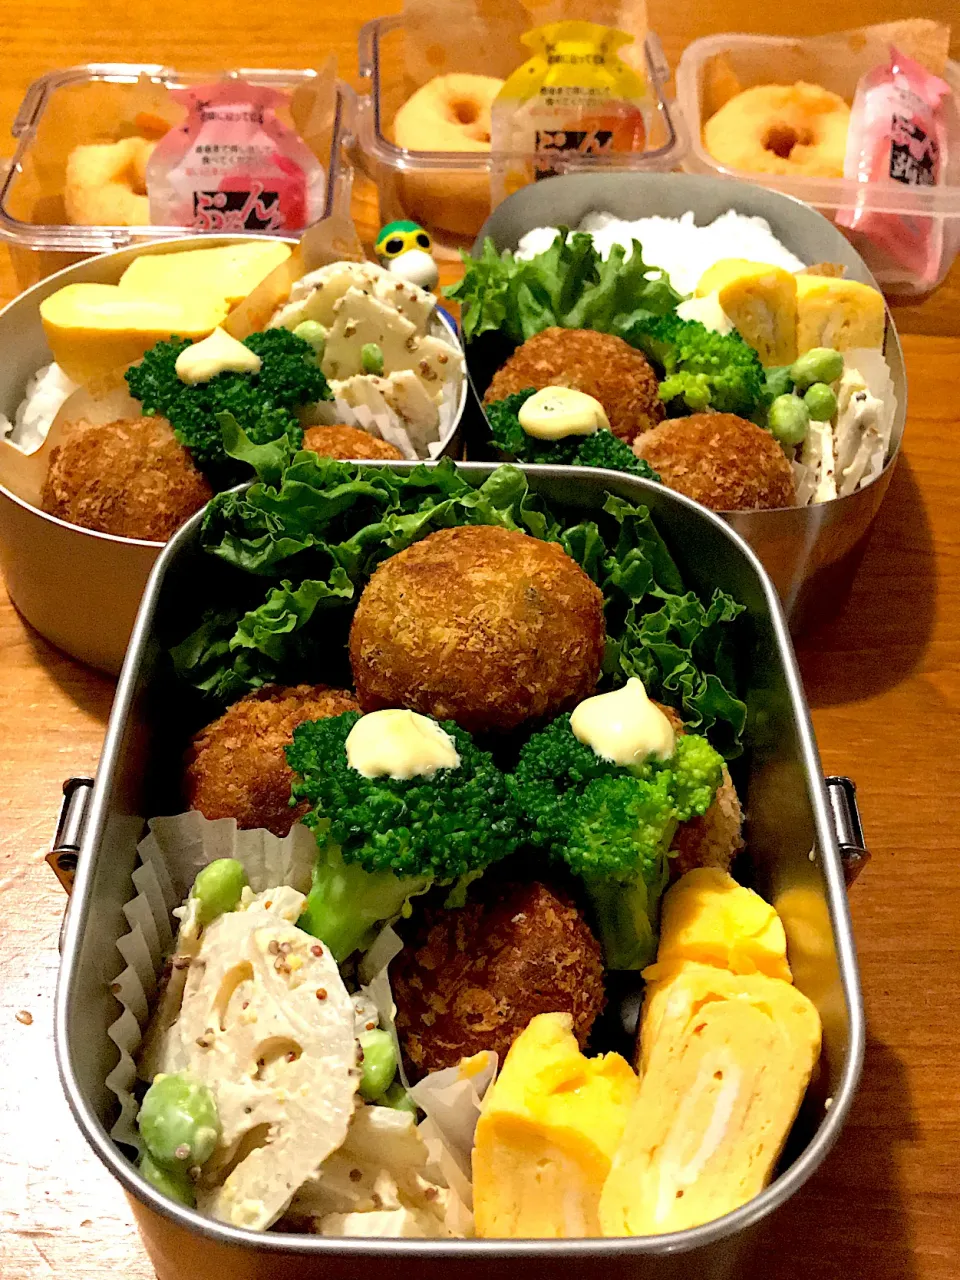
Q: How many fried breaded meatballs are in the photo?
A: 8